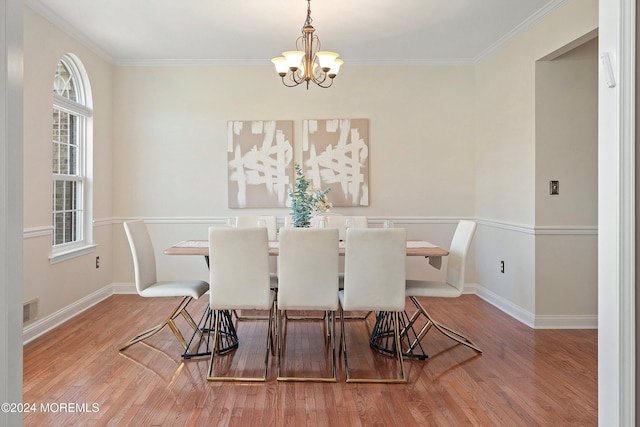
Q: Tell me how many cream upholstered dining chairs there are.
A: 8